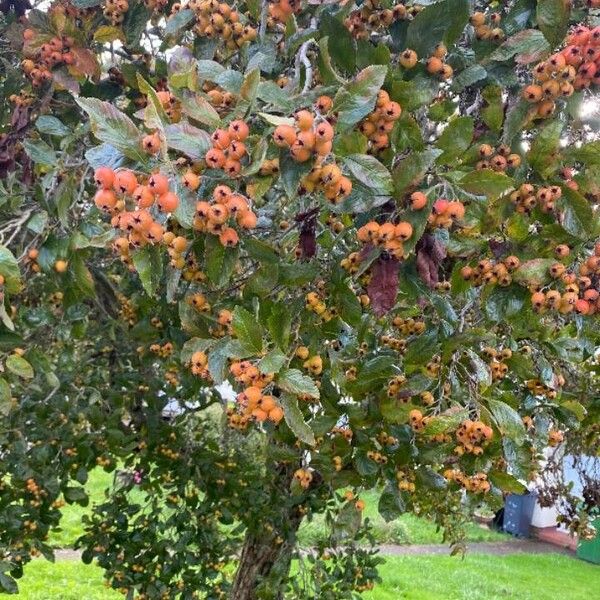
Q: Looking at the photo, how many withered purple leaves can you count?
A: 3